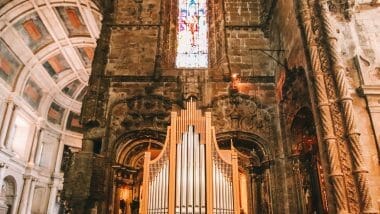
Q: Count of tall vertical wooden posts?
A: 4